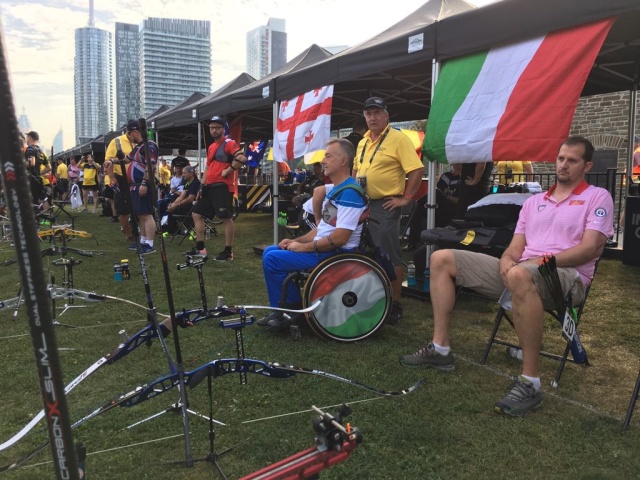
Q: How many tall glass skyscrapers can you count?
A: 4